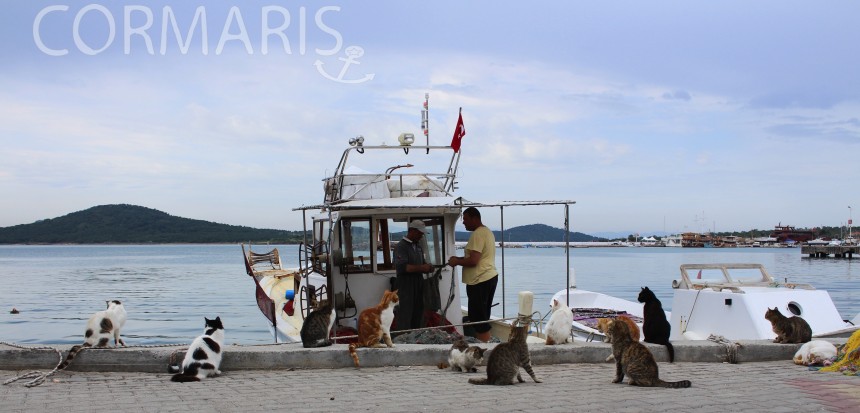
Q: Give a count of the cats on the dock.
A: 12